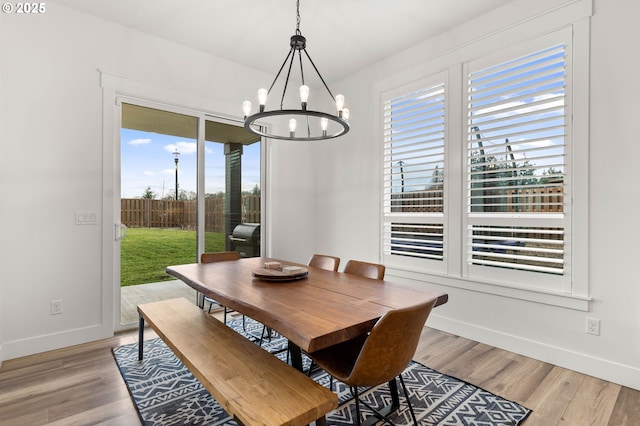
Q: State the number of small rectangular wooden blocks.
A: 2